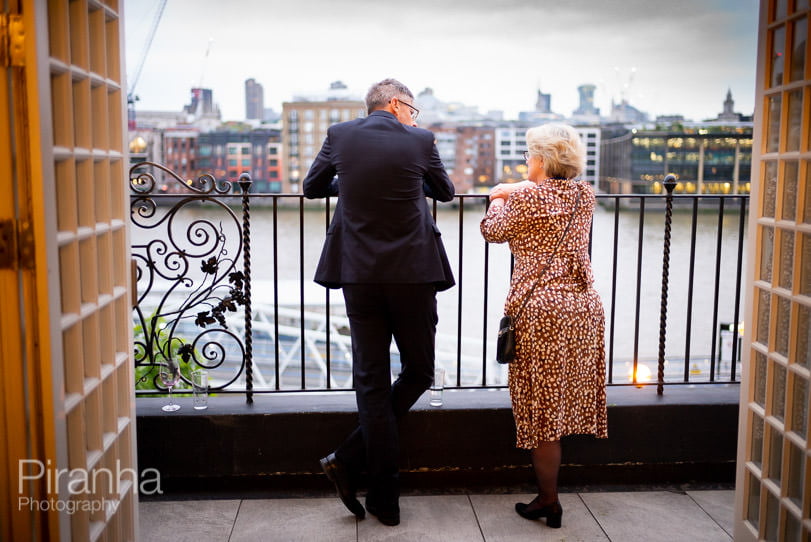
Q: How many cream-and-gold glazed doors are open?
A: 2